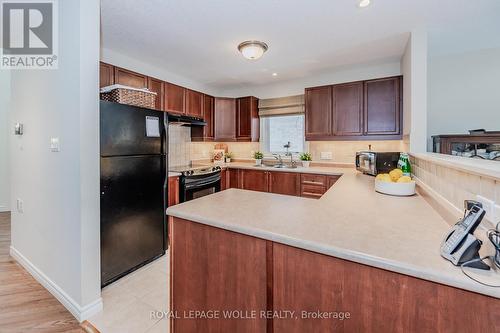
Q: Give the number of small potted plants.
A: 3